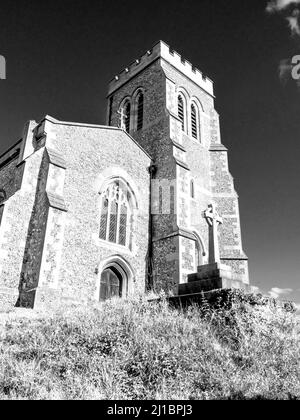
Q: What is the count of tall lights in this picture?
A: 0